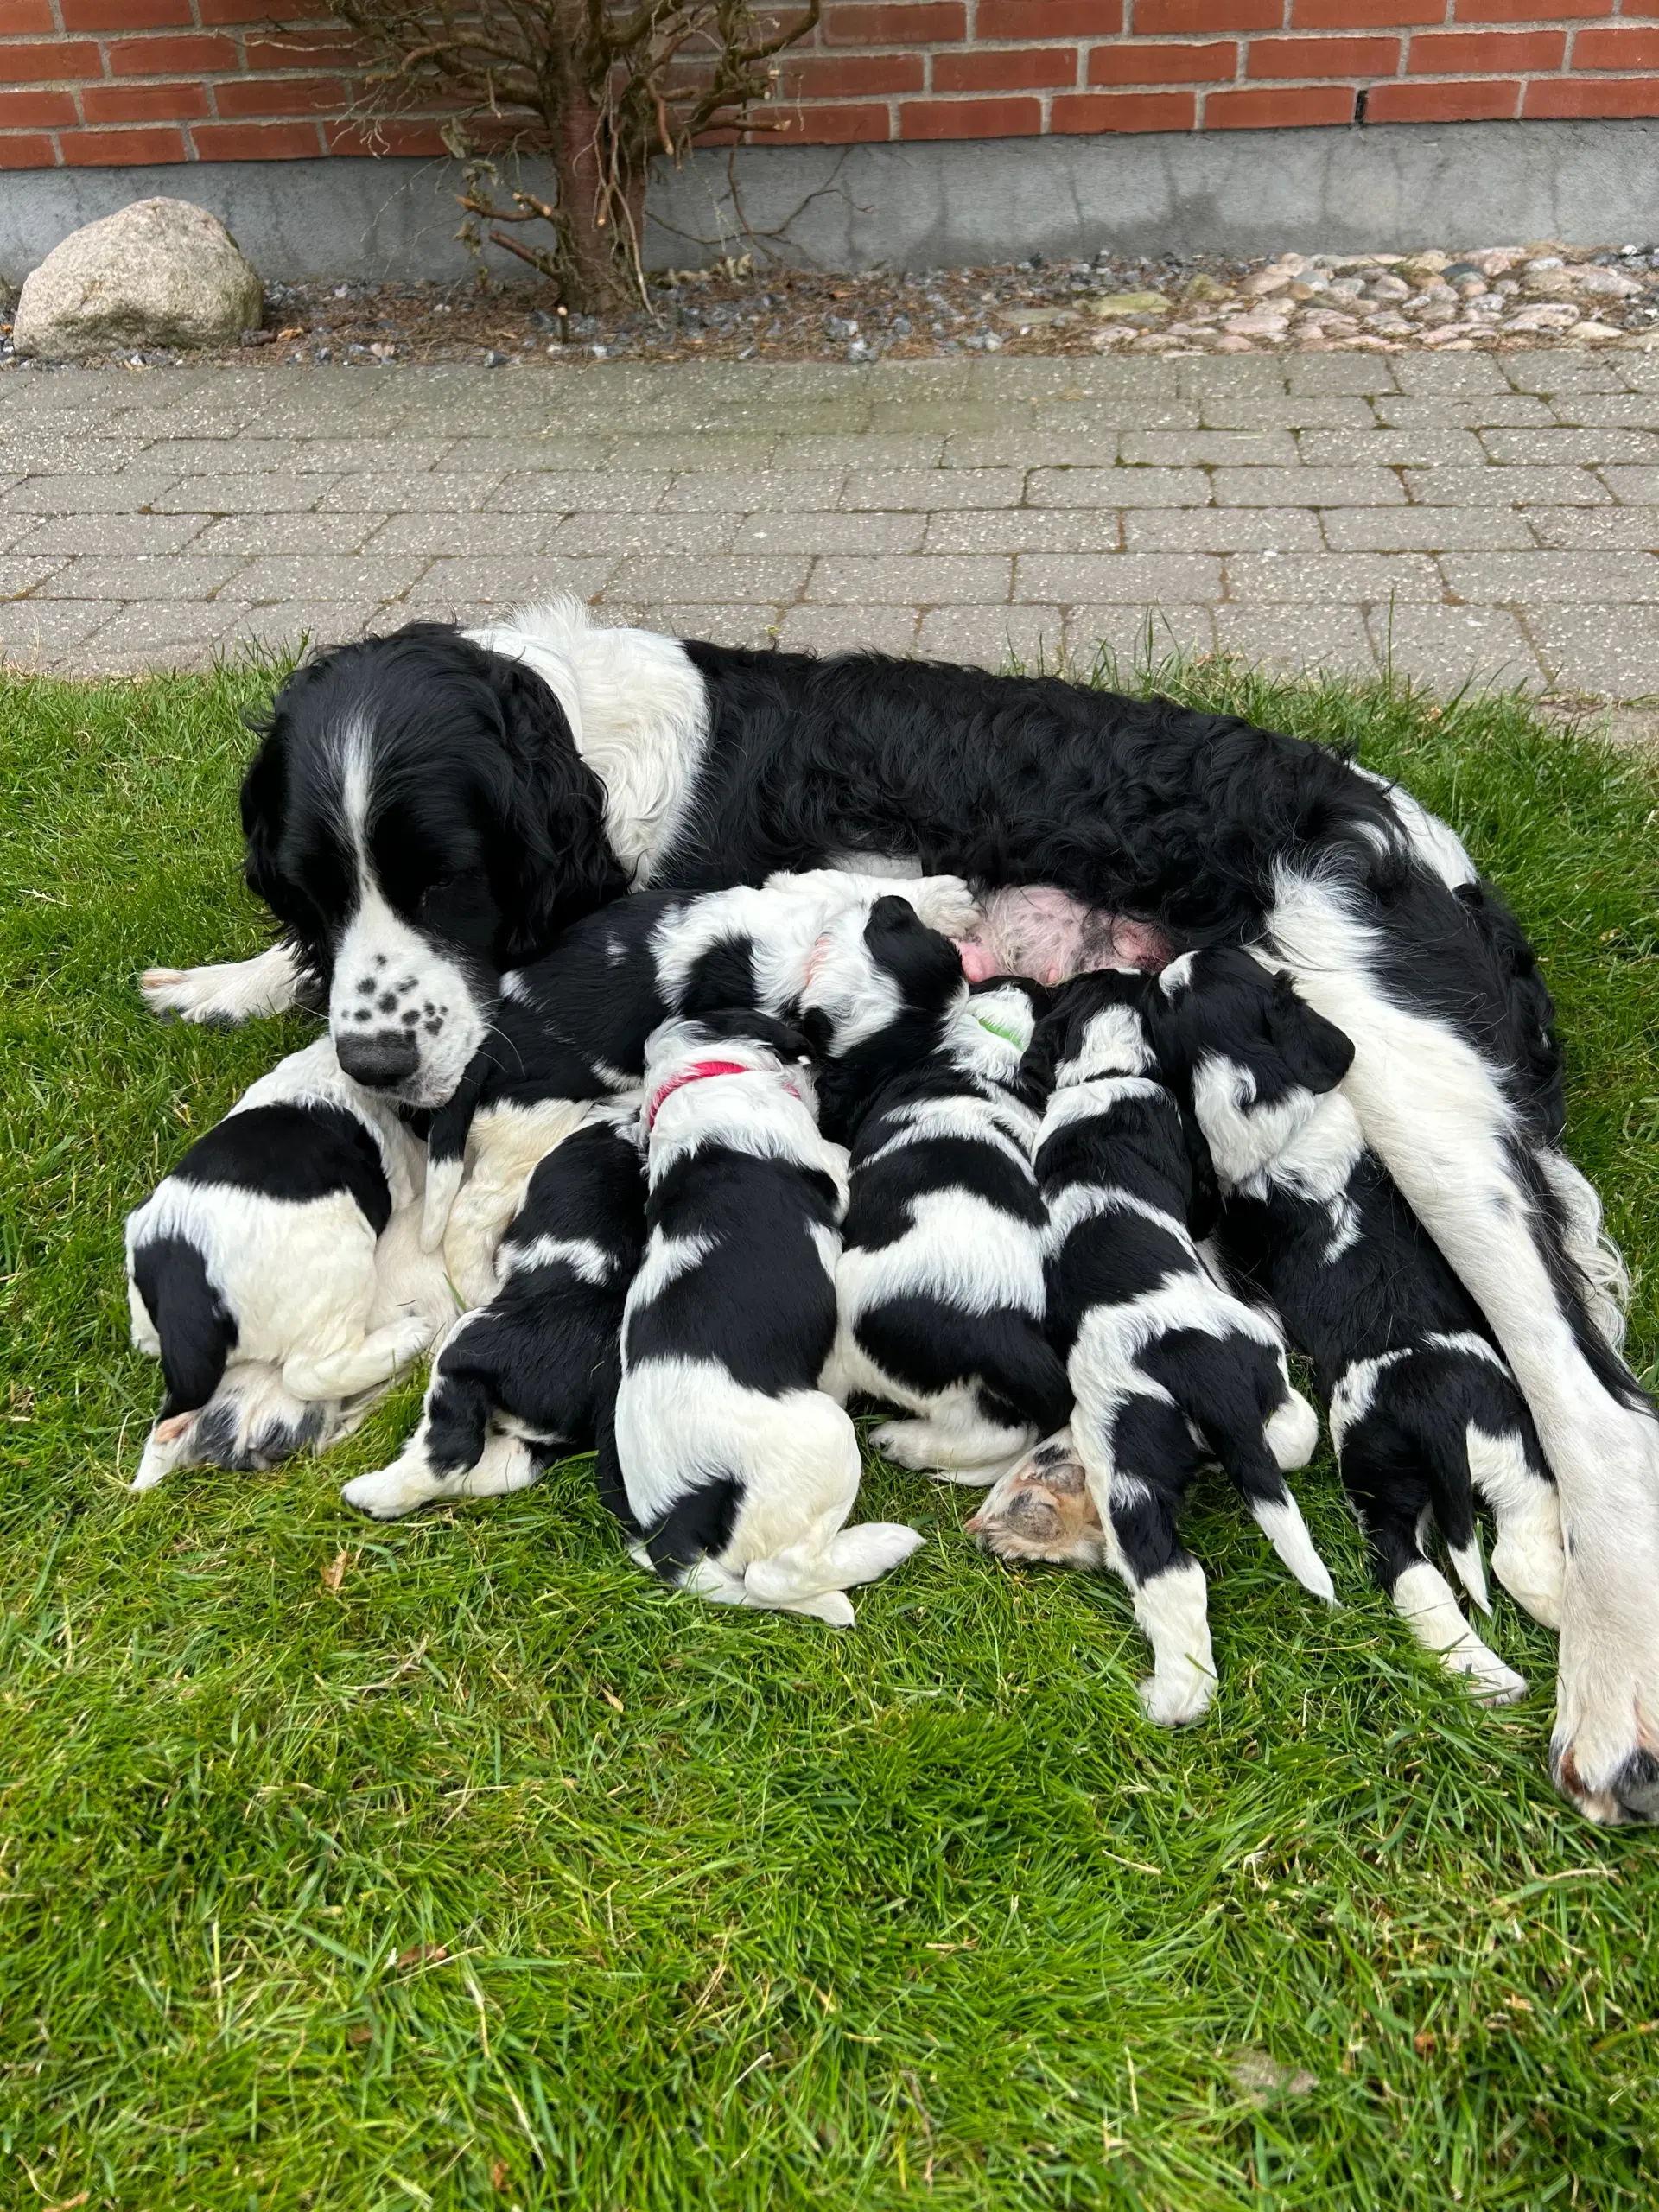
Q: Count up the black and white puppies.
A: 7